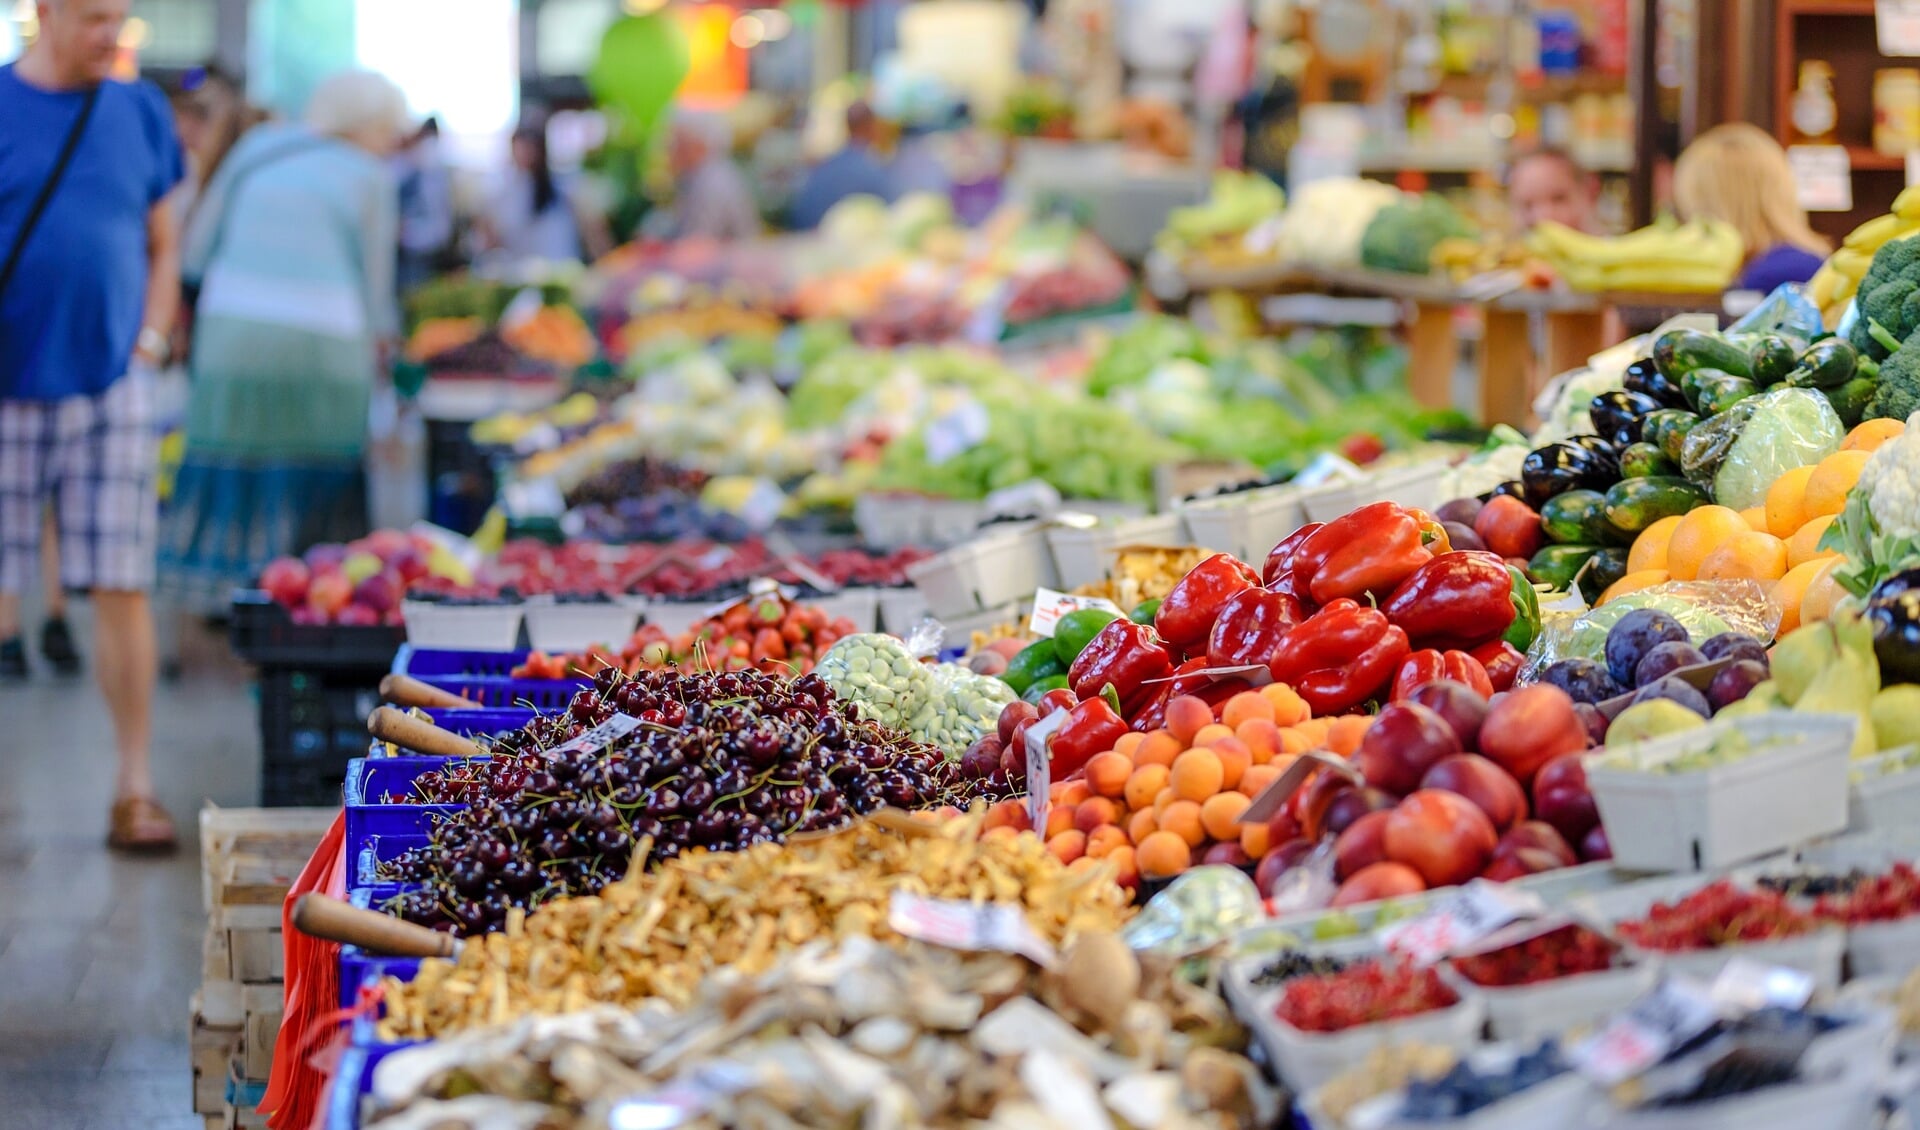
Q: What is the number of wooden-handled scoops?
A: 3